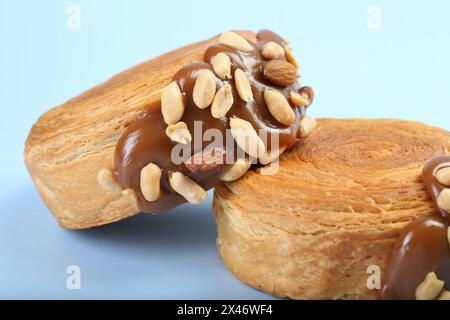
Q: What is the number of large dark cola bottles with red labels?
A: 0